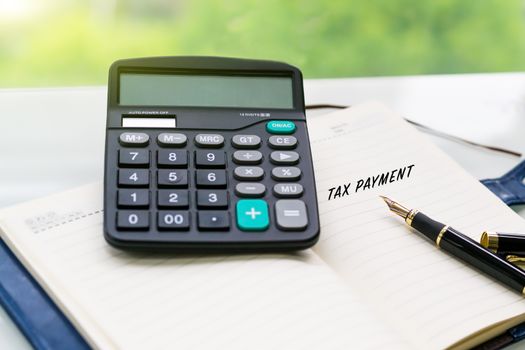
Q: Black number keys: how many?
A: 11